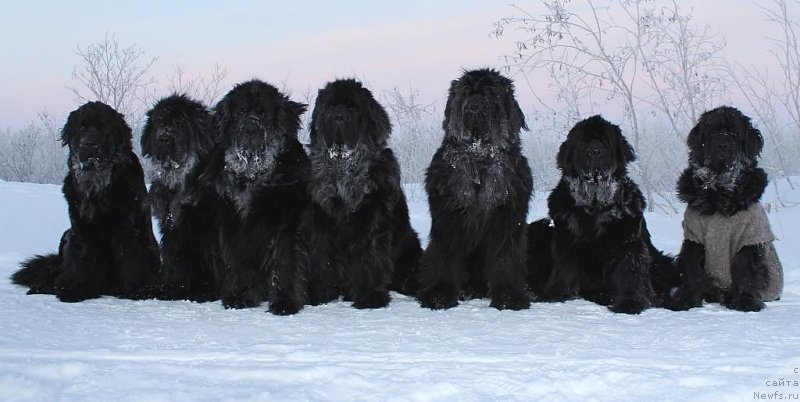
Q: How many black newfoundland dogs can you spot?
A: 7